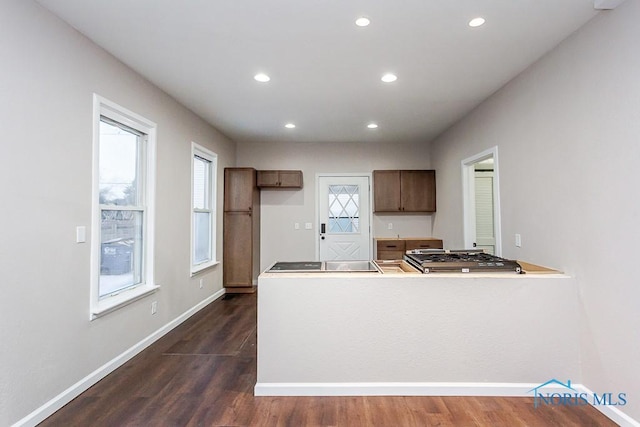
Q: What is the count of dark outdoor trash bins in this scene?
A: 1